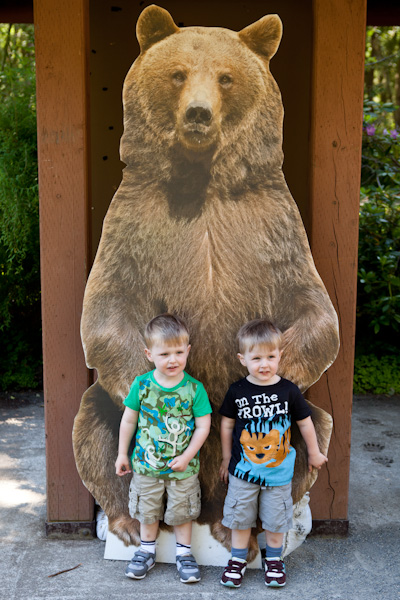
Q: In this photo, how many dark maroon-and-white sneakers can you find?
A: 2